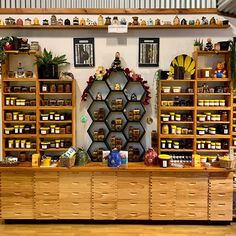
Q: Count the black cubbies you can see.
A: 12